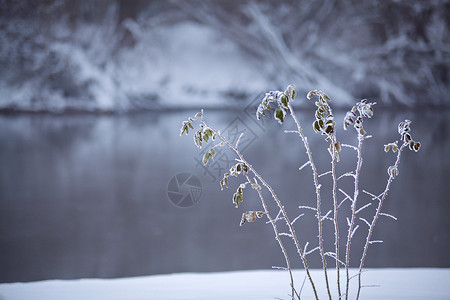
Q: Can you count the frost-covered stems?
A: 6